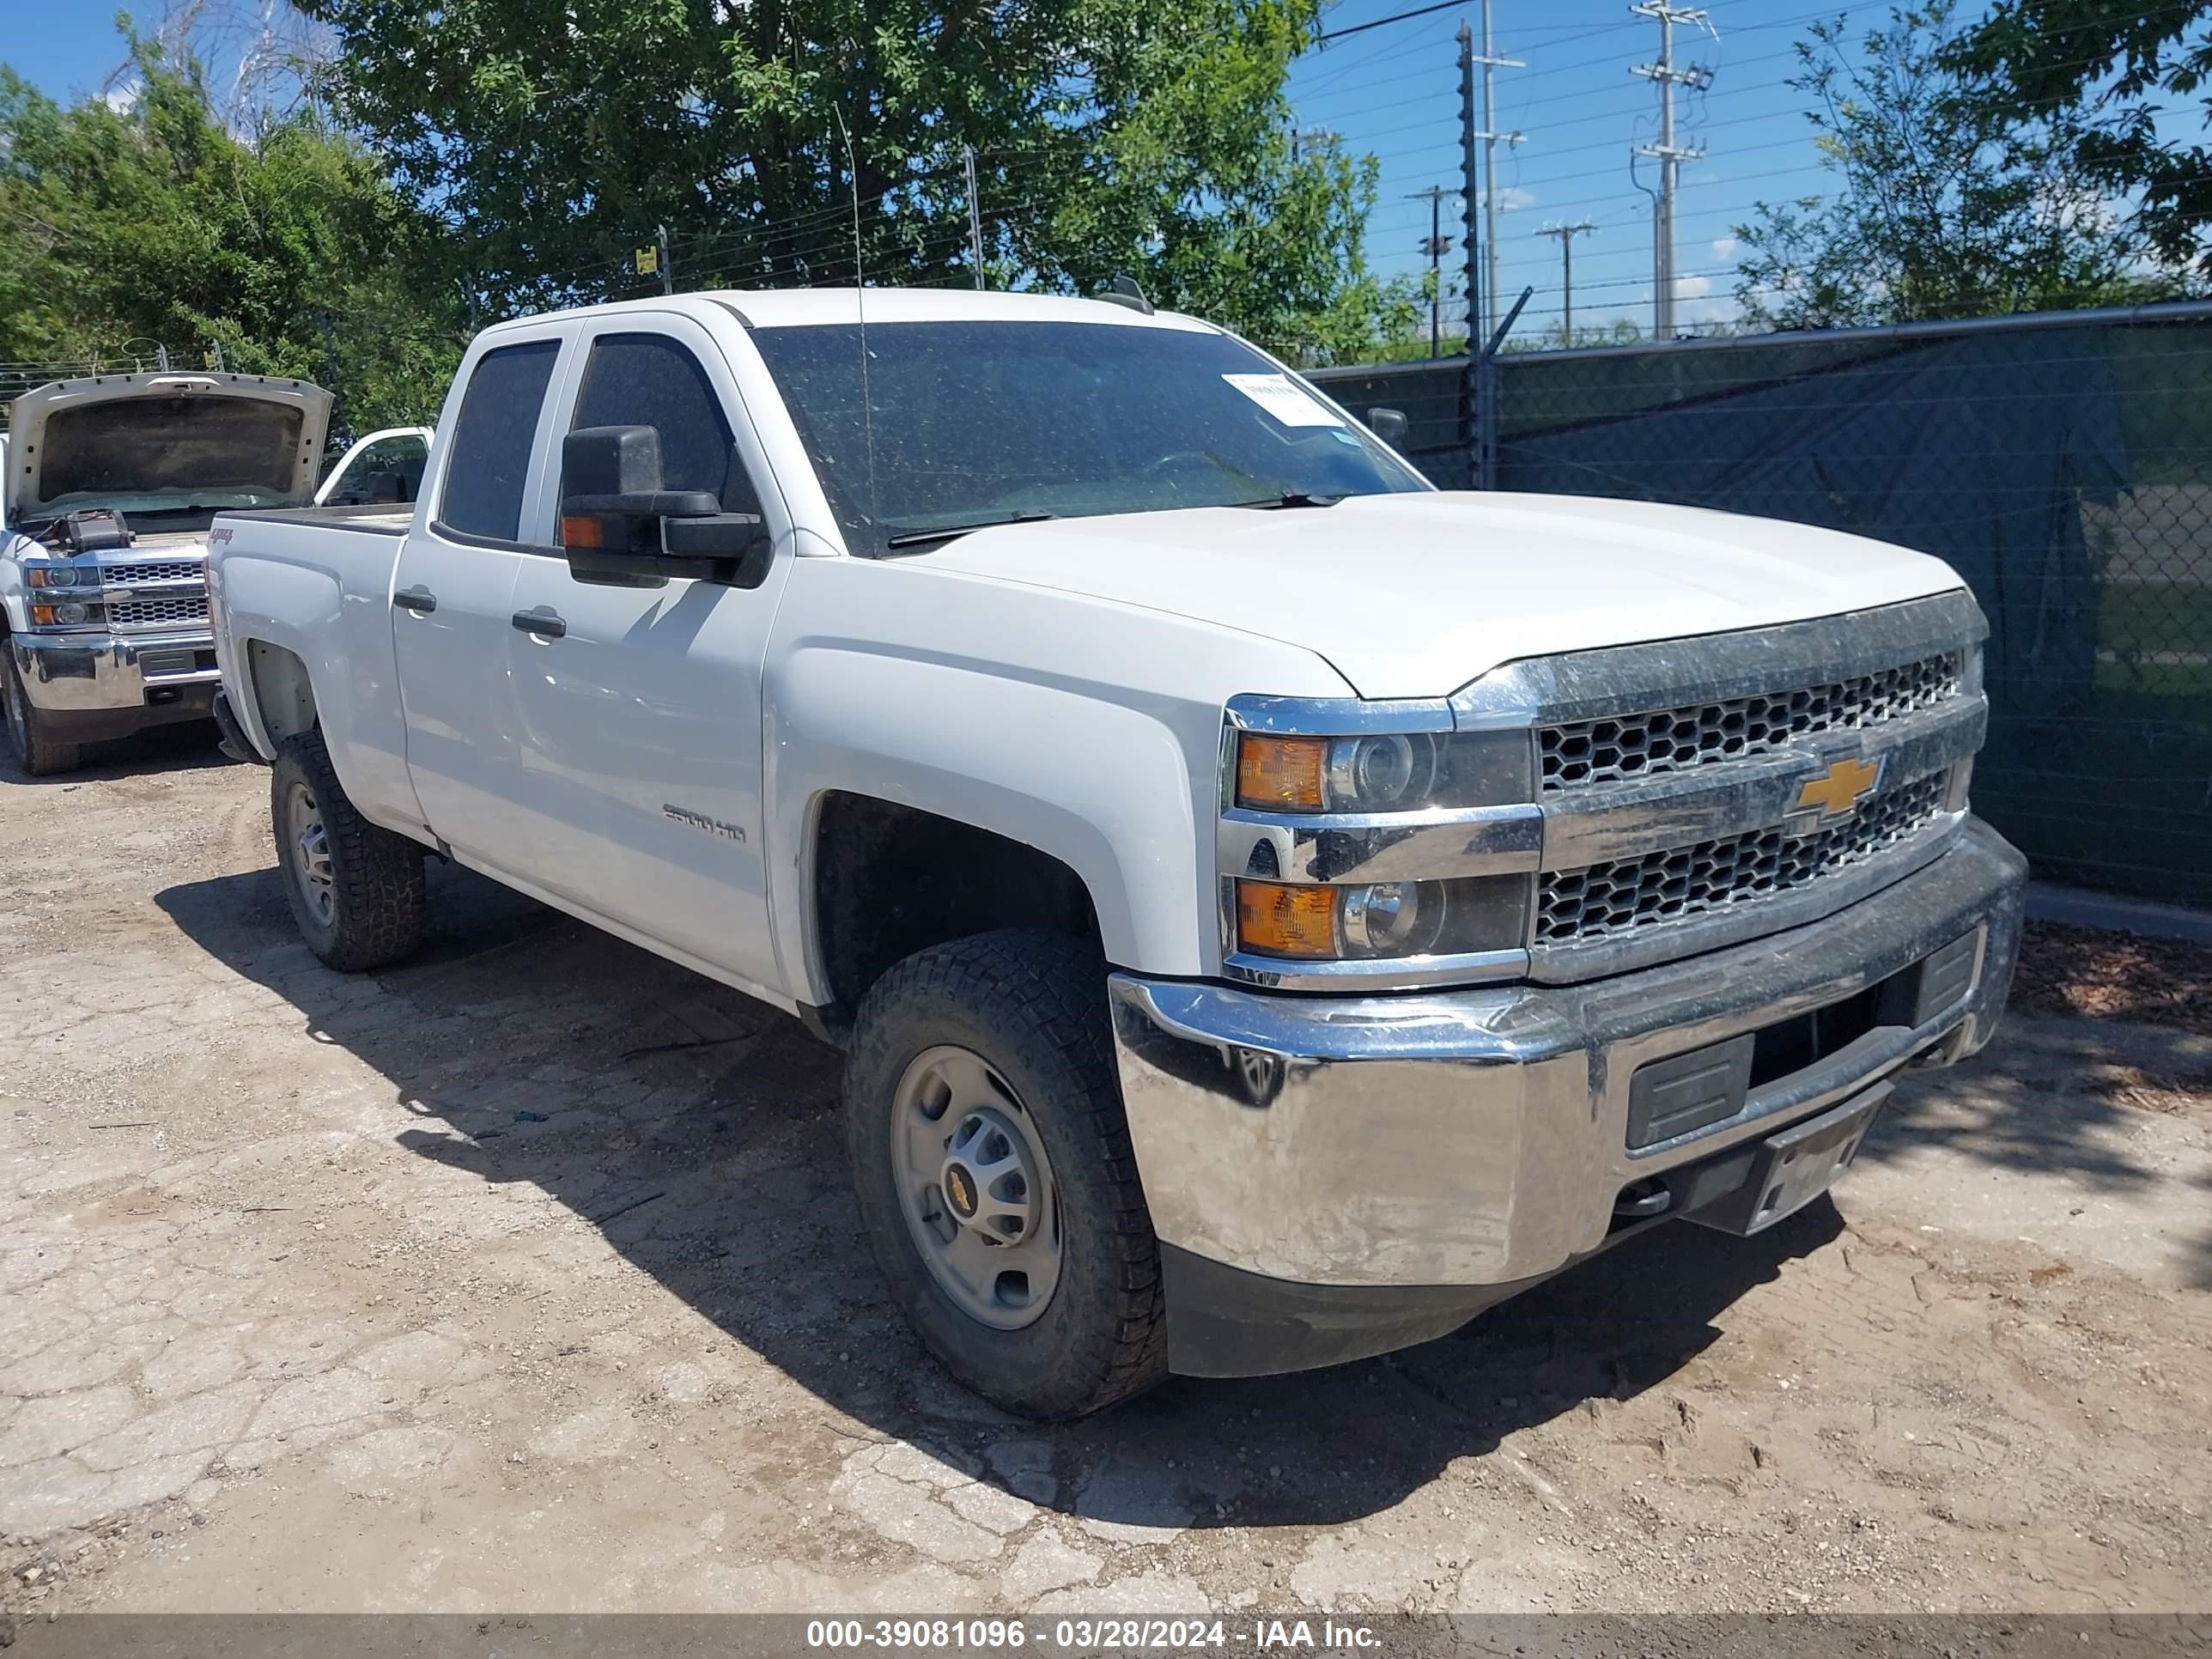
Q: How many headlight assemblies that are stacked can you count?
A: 2